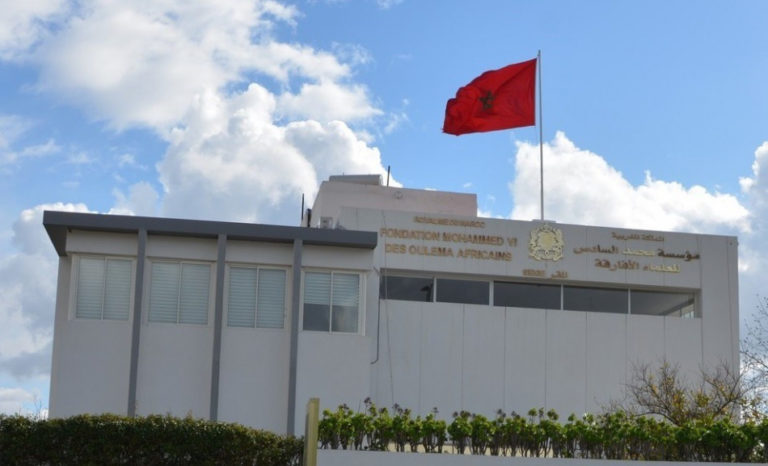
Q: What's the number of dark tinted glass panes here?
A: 5